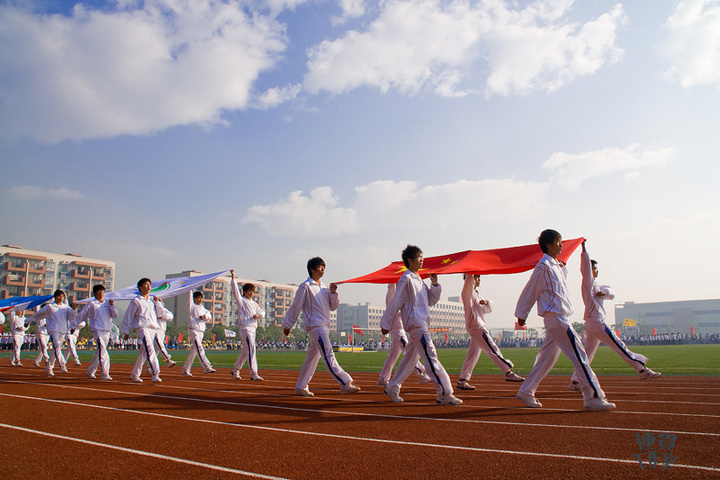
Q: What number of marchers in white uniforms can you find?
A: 15